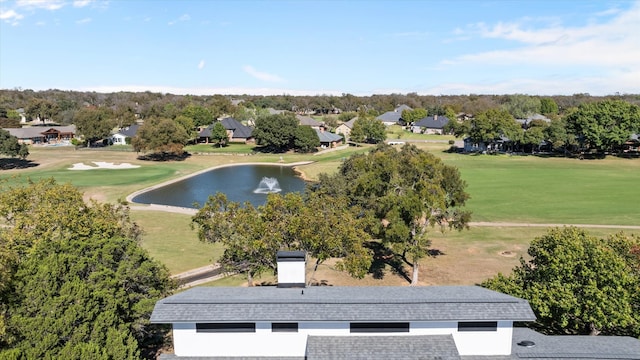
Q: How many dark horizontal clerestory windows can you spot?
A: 4